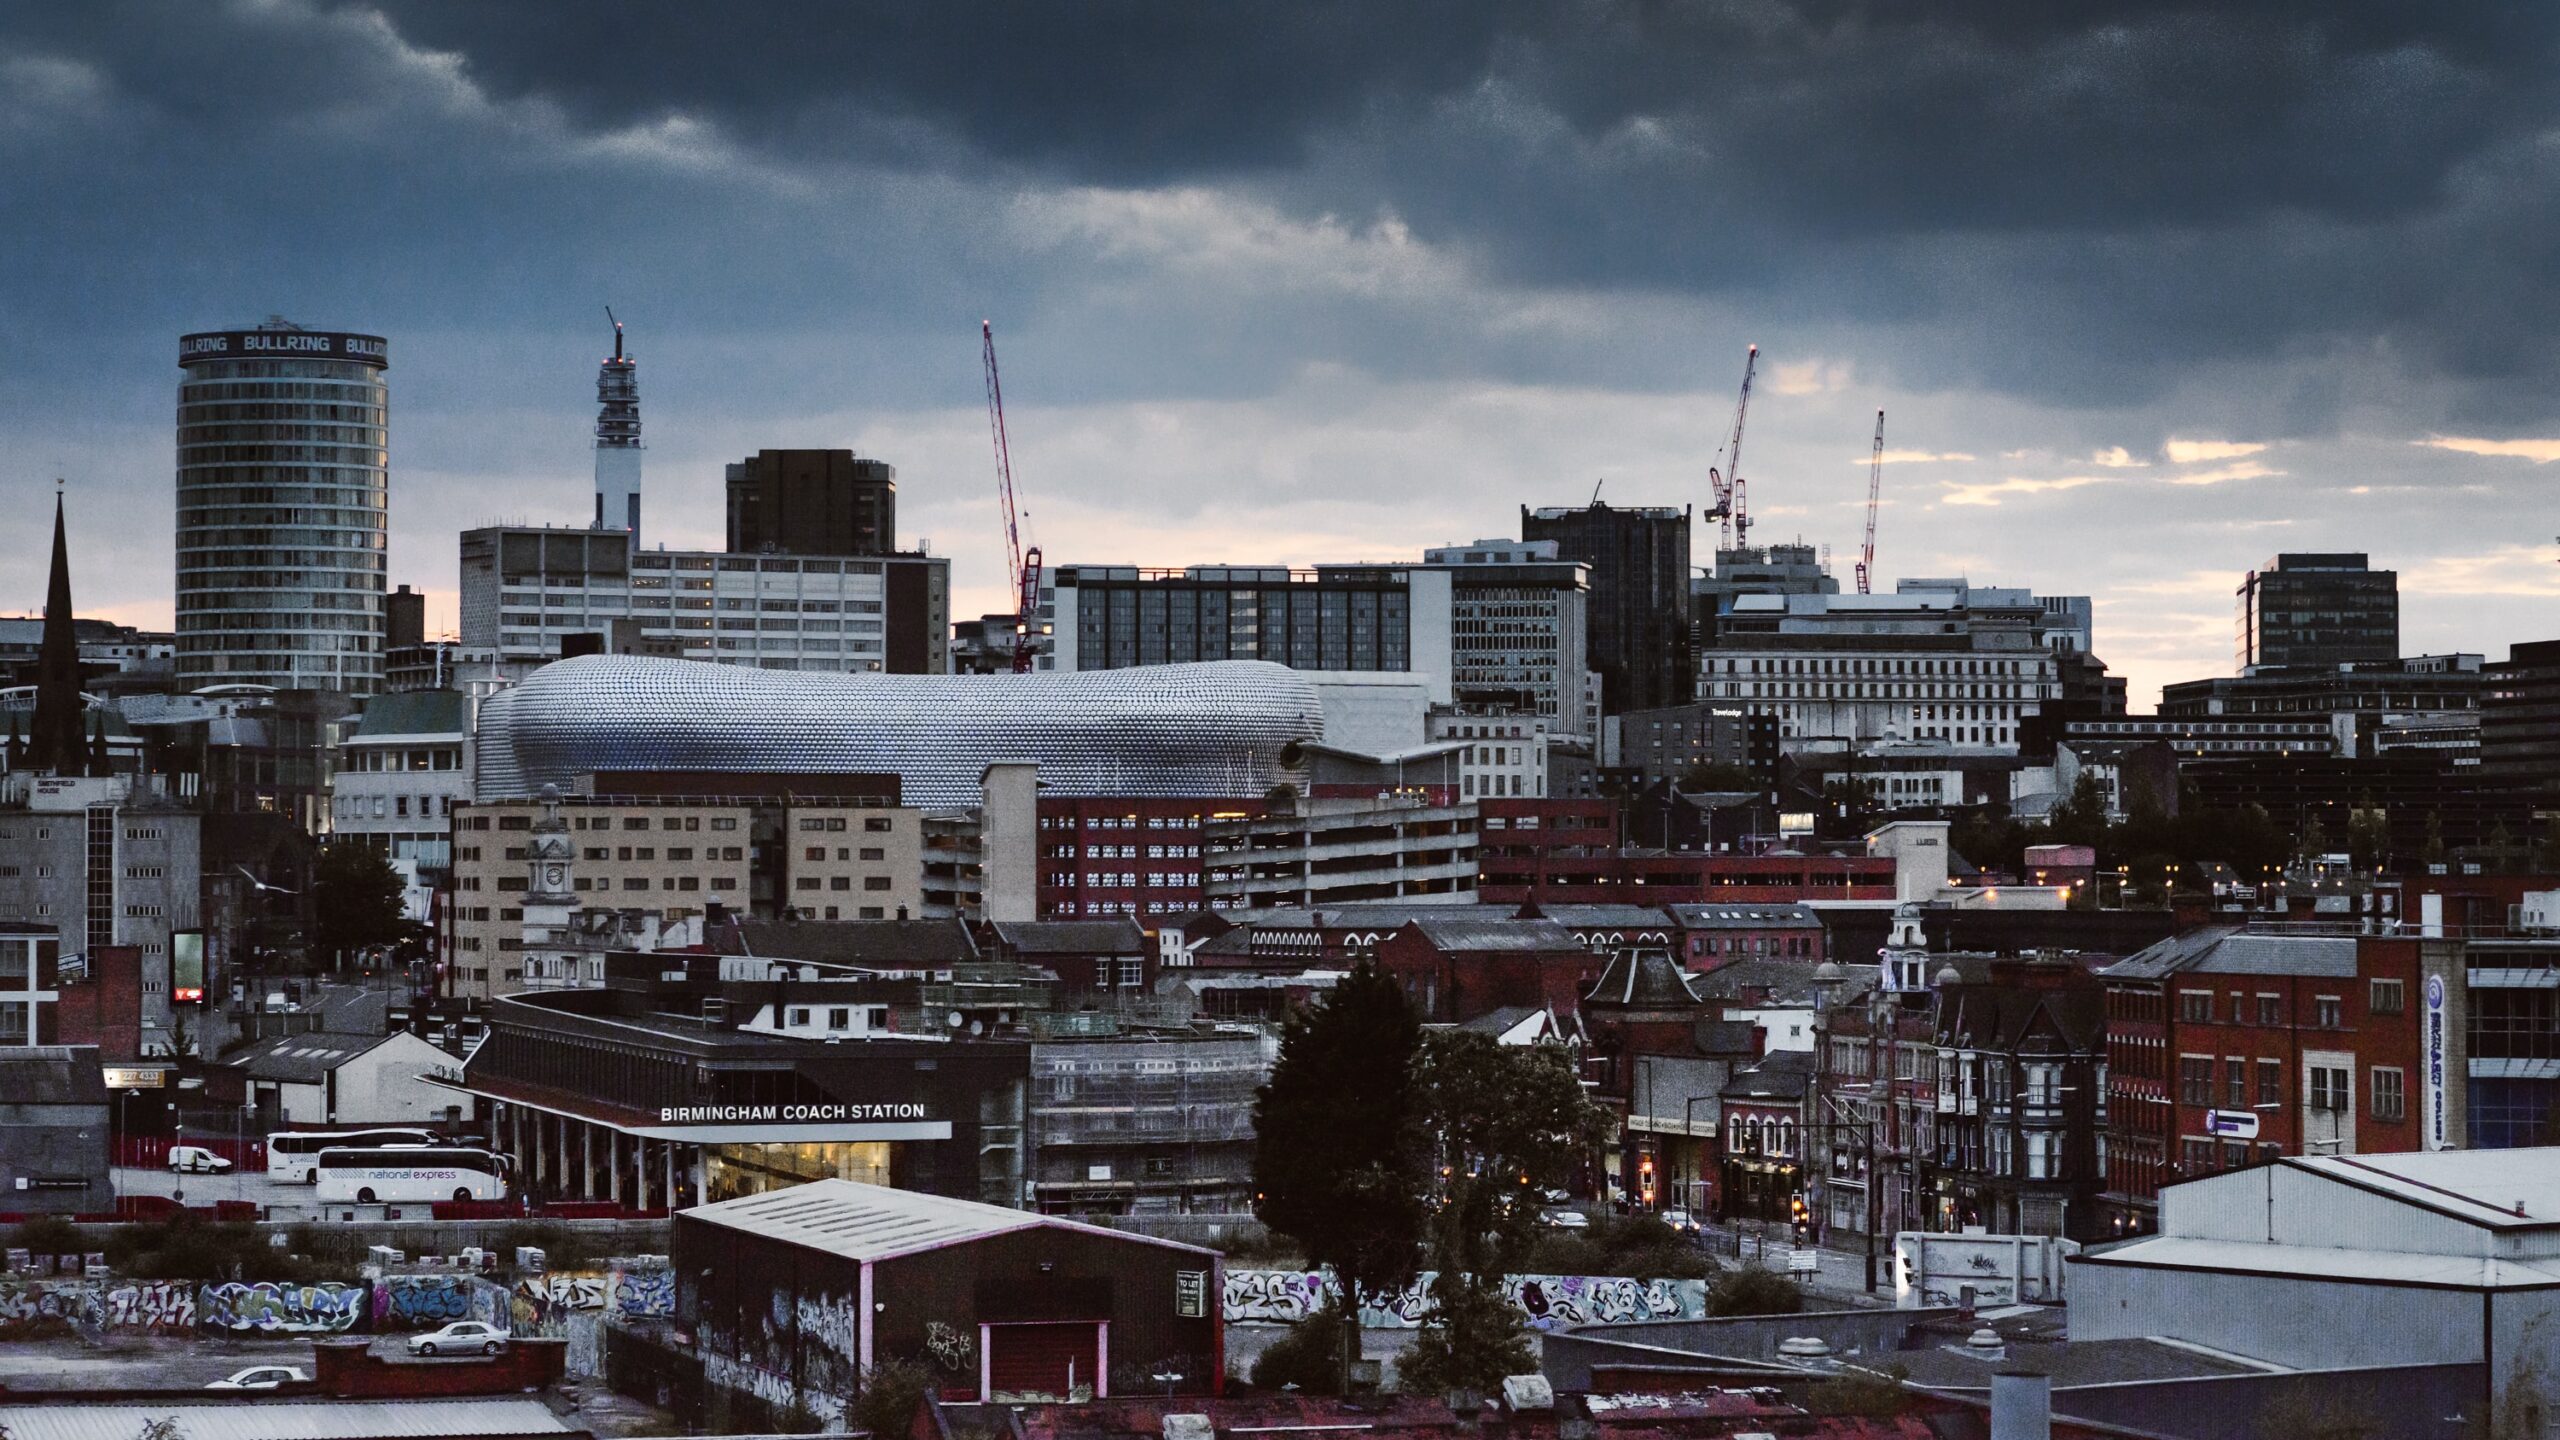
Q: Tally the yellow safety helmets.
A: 0